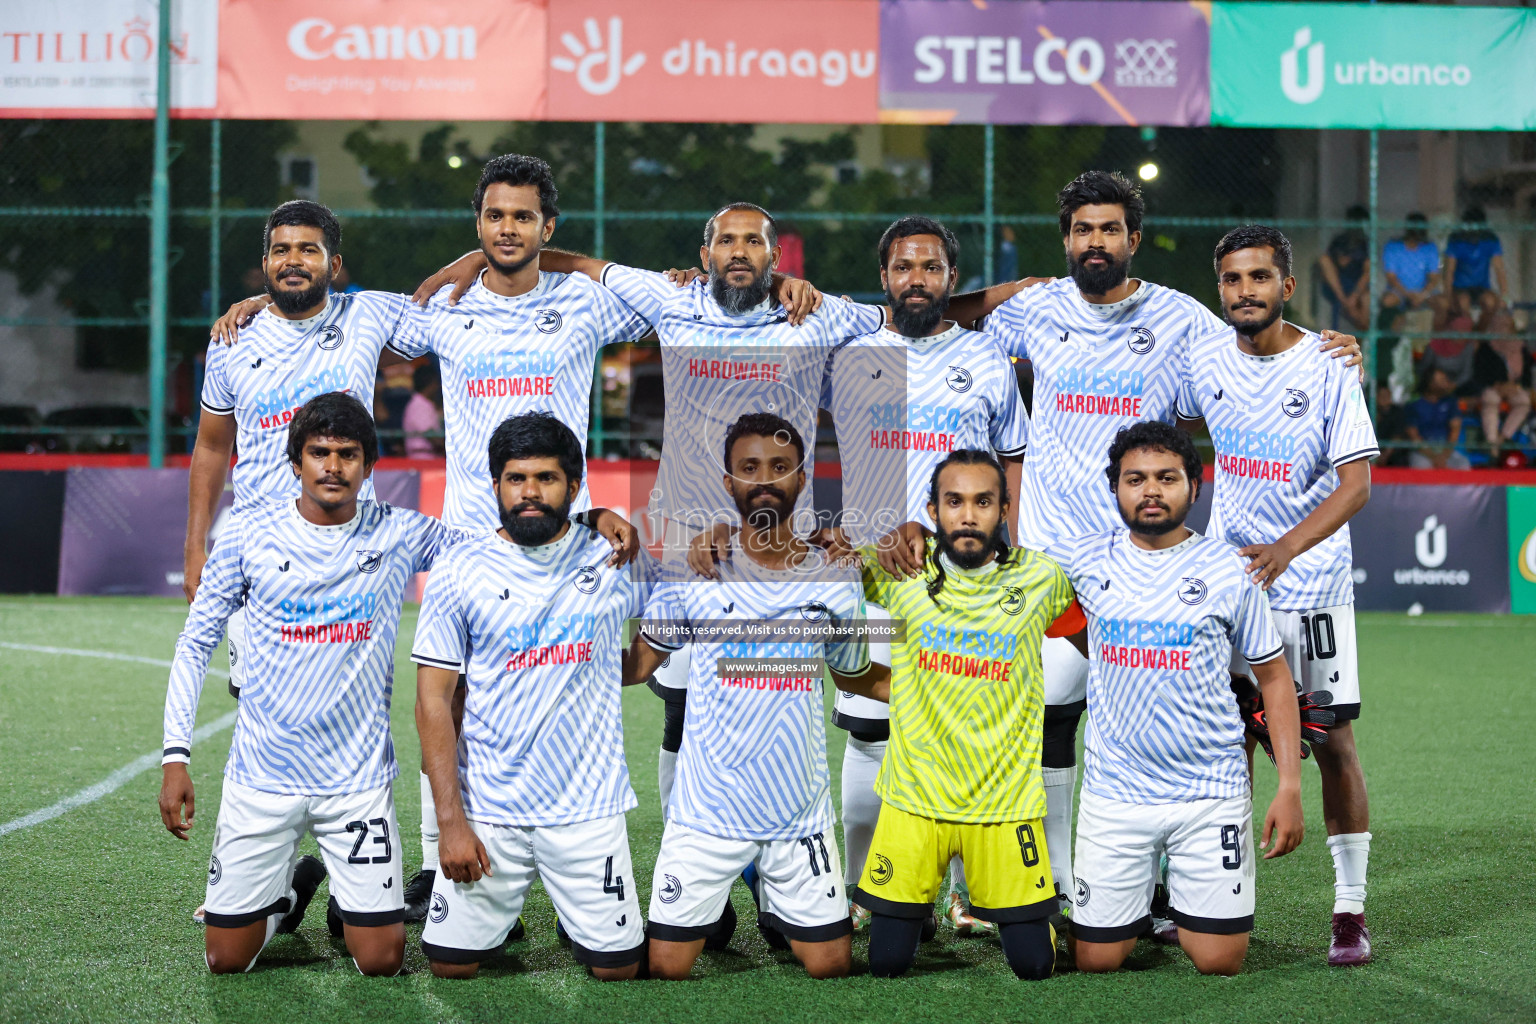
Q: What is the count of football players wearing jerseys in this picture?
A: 11